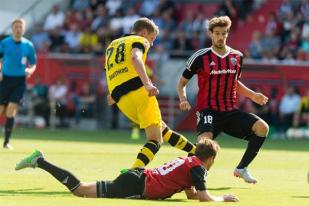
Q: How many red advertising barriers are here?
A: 2